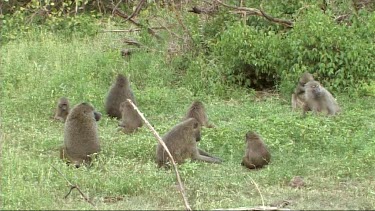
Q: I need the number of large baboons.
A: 4